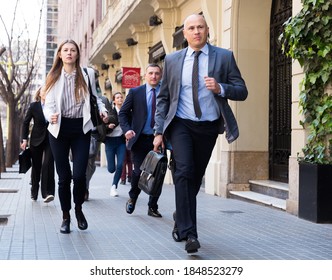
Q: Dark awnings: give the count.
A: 2